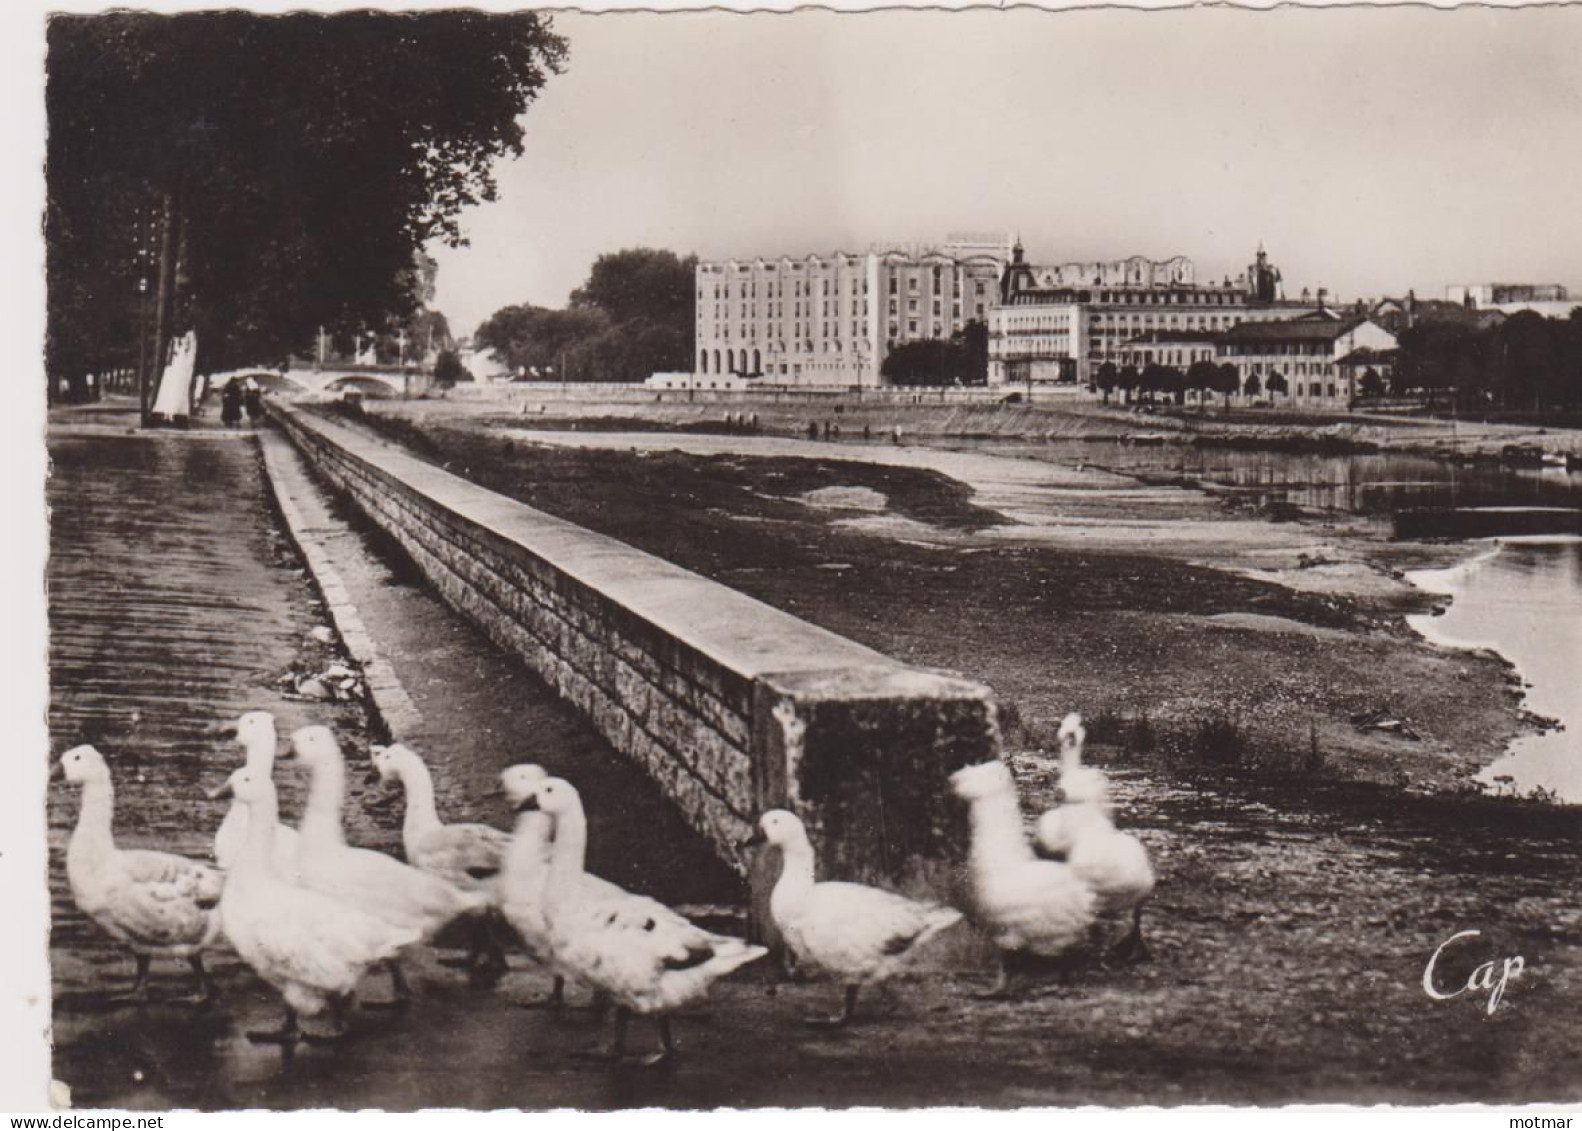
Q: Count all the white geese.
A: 11